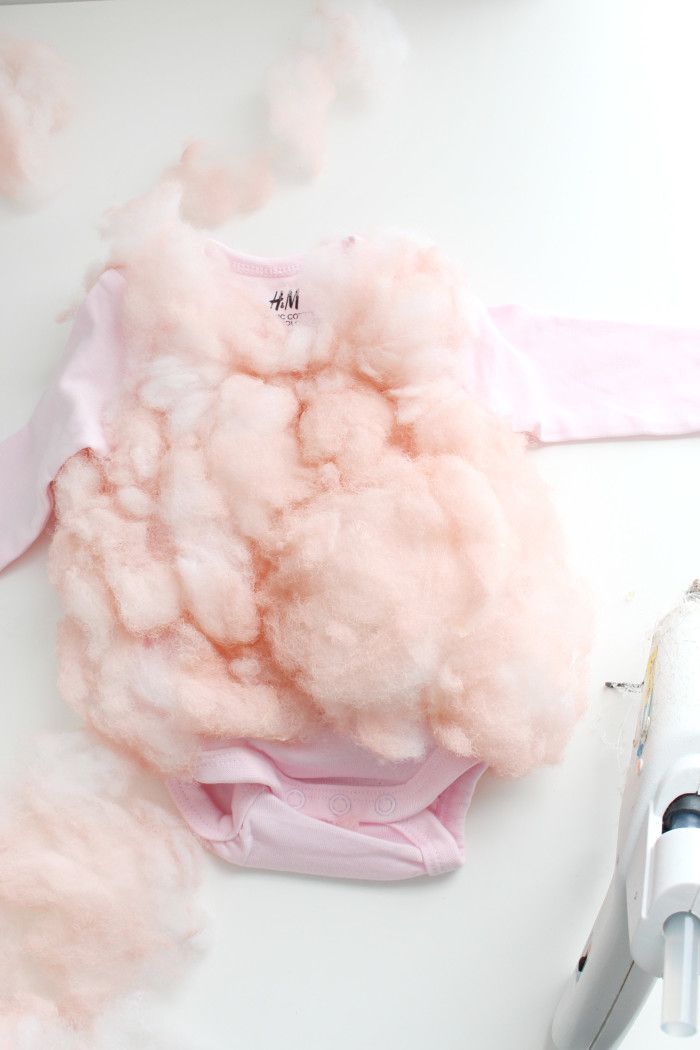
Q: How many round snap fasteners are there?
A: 3